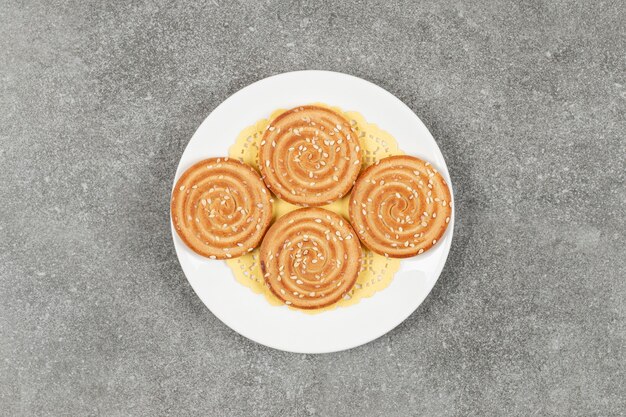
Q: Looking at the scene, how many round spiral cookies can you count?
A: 4